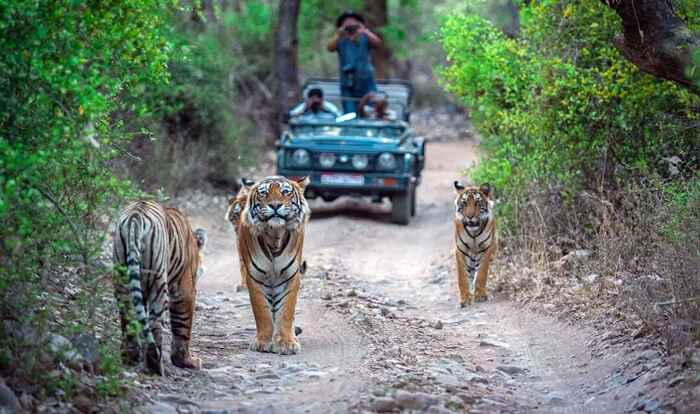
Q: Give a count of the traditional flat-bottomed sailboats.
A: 0